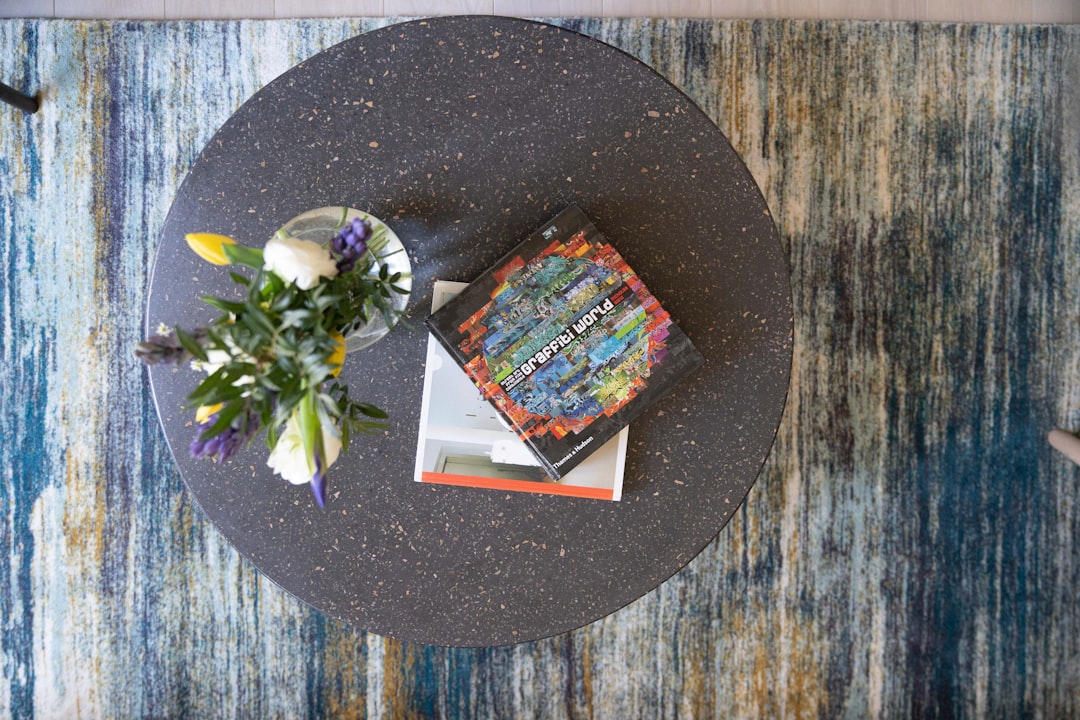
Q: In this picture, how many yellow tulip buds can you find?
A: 3